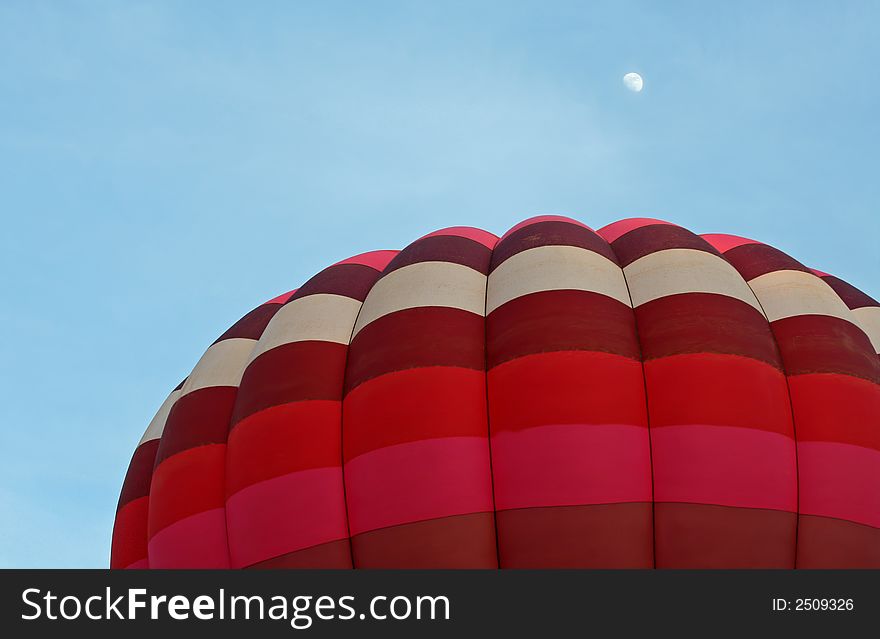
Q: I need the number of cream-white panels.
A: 8